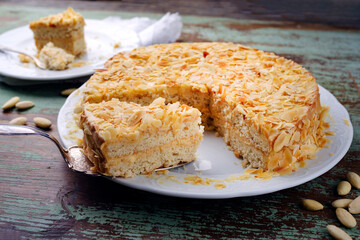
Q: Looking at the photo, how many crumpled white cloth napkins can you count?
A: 1